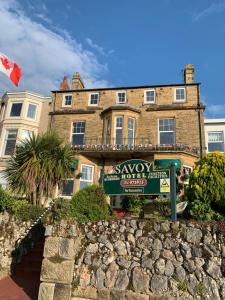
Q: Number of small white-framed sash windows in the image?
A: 5